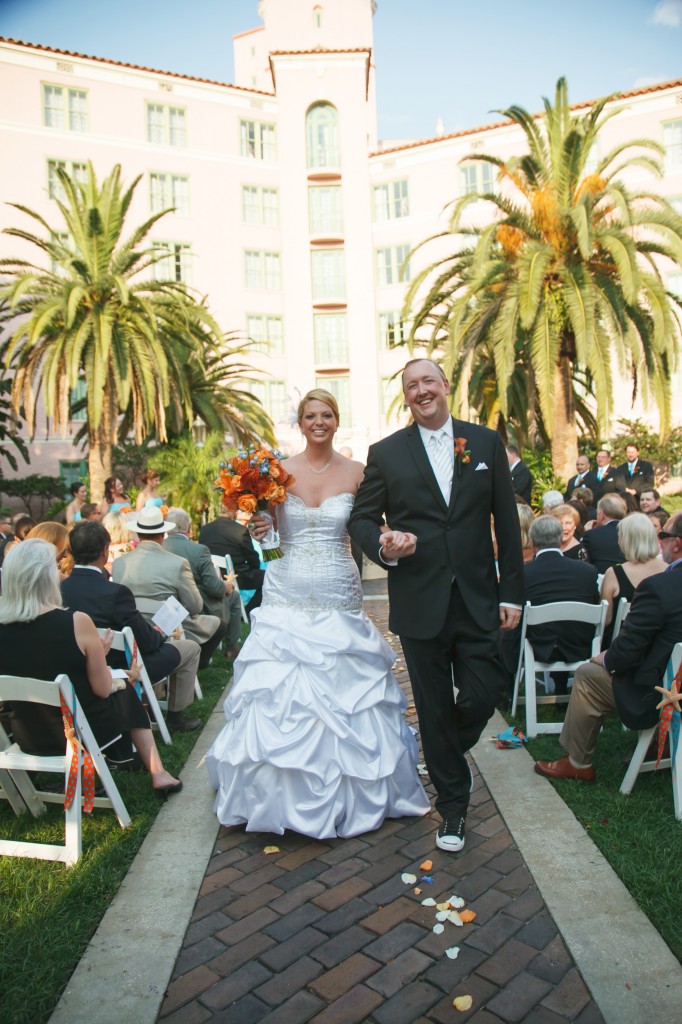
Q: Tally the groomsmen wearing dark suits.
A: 4